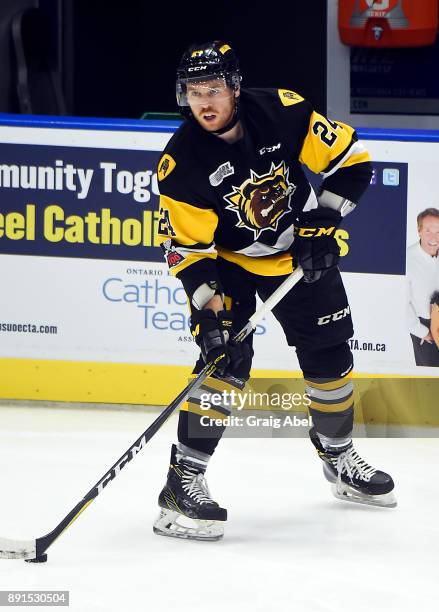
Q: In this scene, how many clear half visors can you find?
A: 1